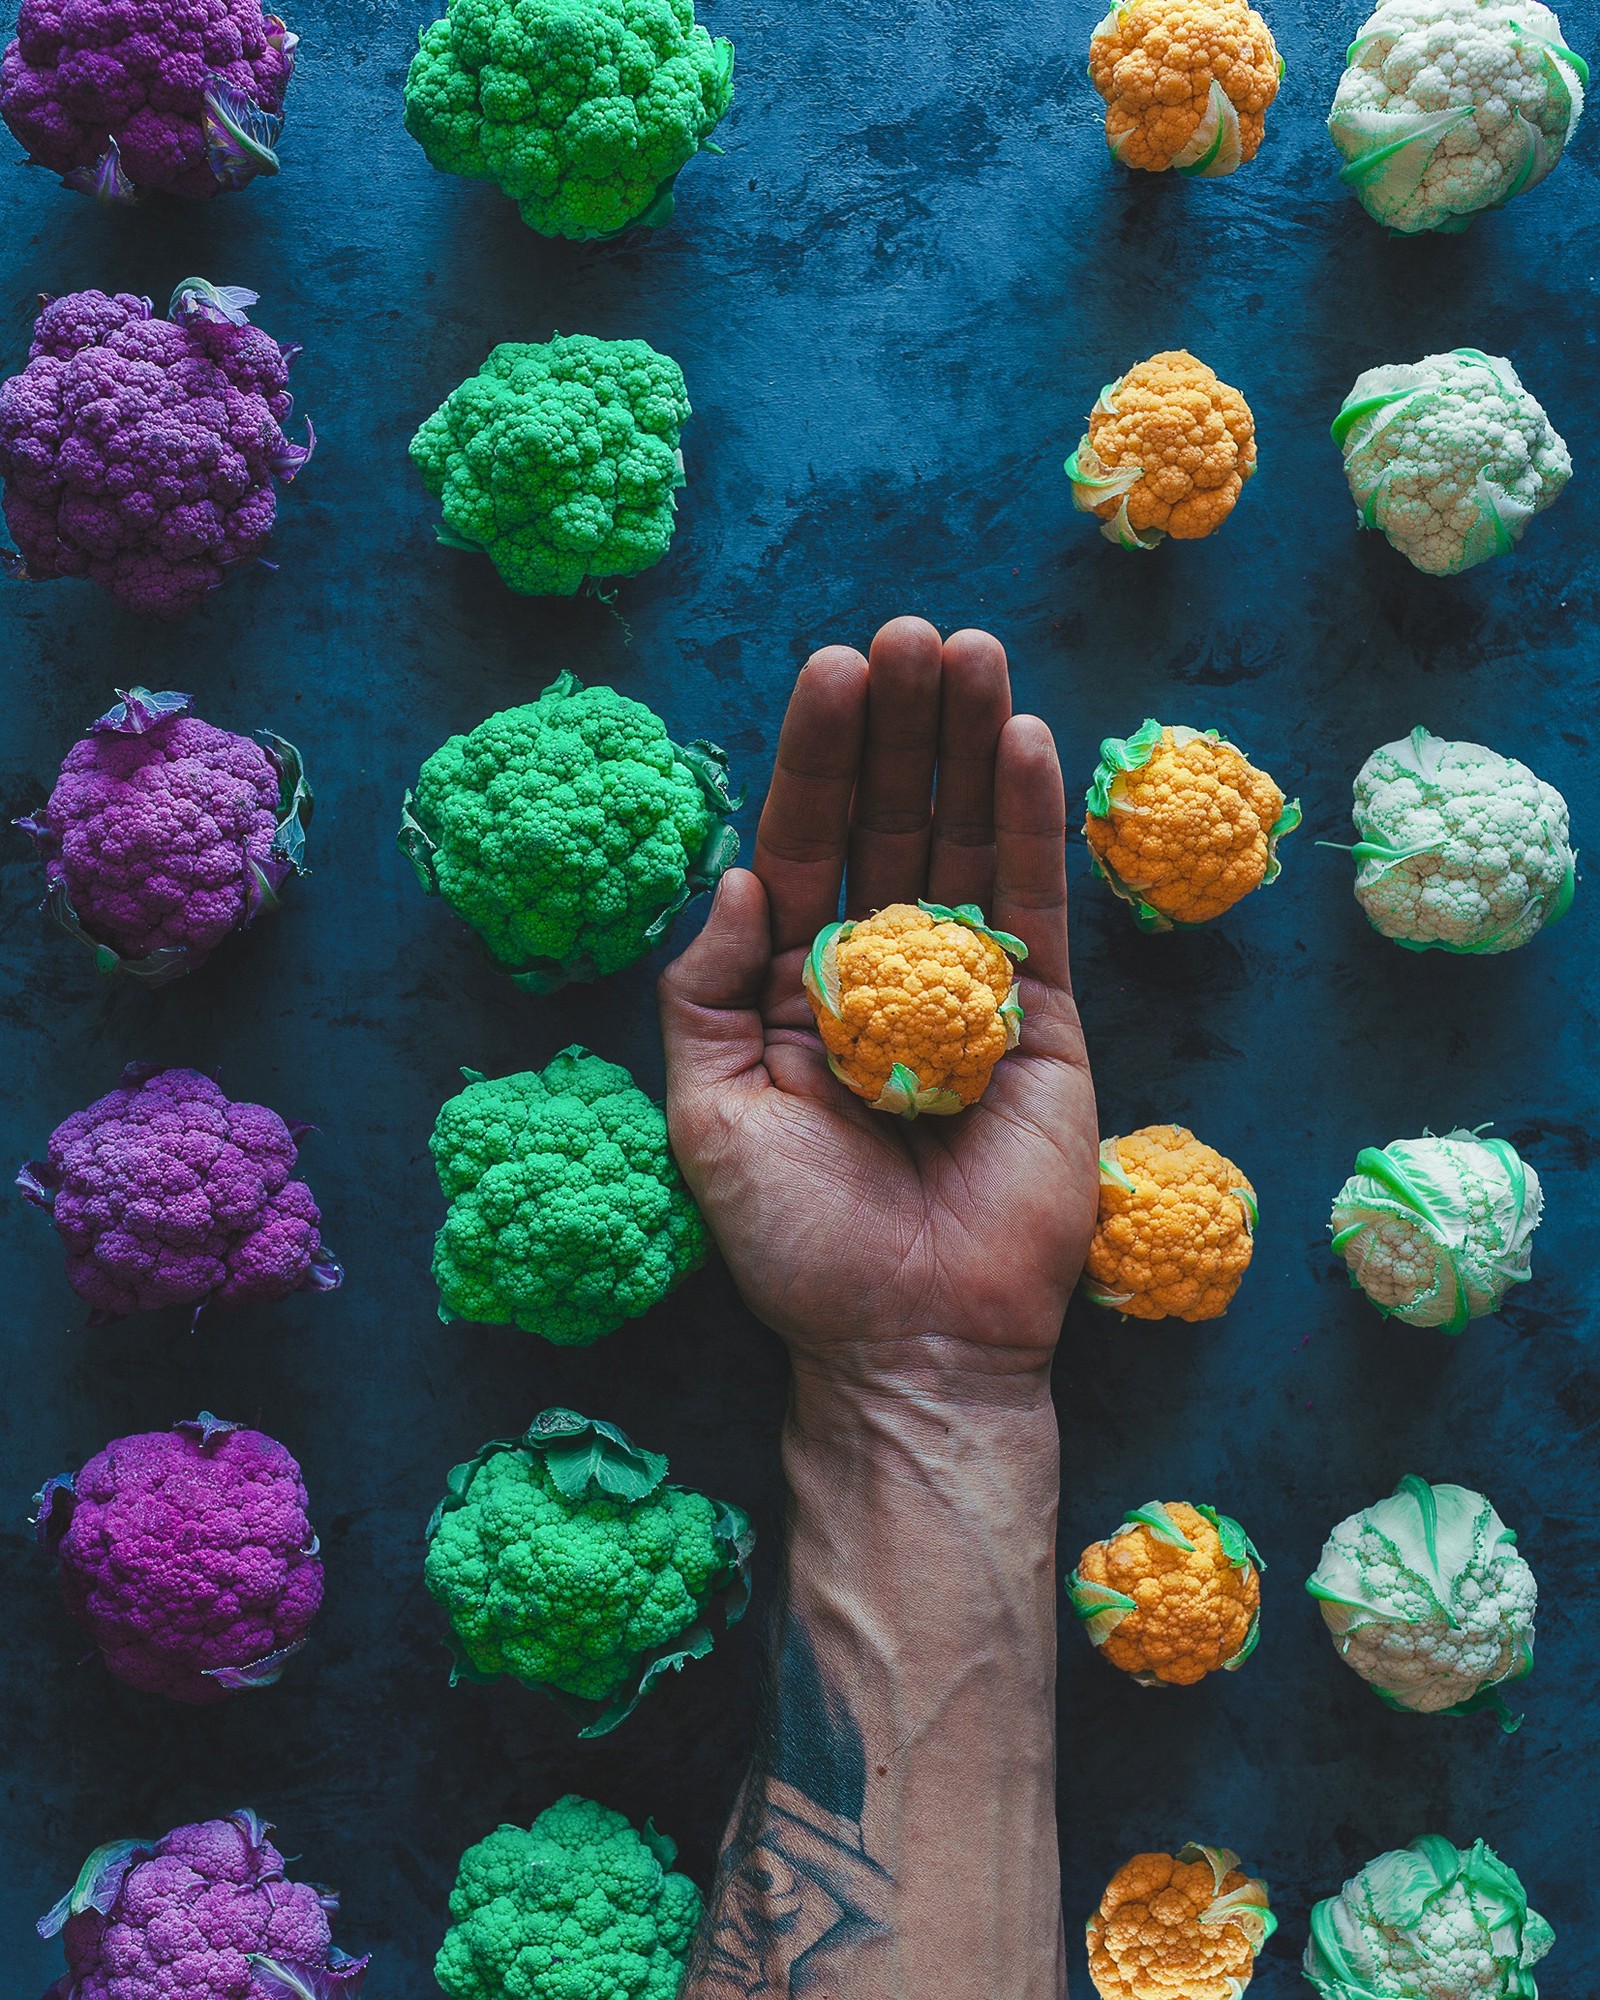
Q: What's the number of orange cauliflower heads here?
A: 7